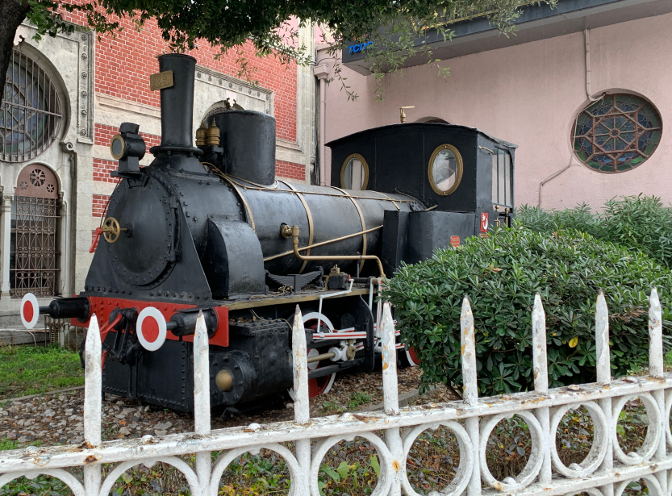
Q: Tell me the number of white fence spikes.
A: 8